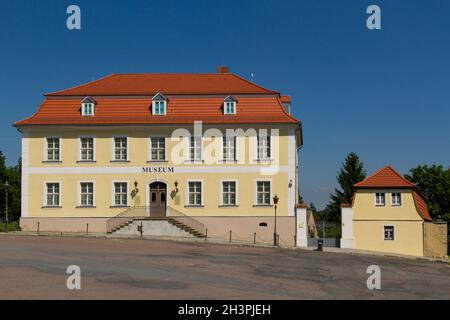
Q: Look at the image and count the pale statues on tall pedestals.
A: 0